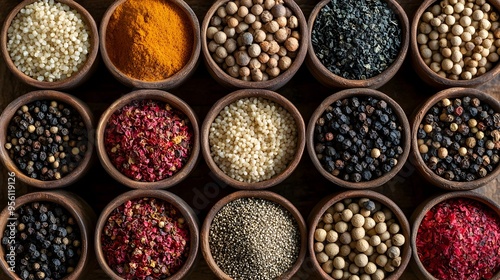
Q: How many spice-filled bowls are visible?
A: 15